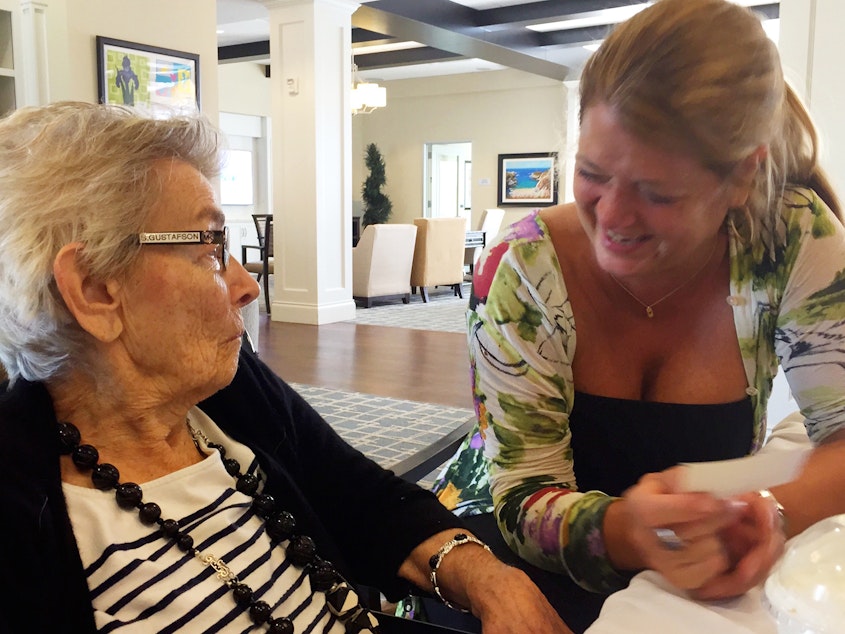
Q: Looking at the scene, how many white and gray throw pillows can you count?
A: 0